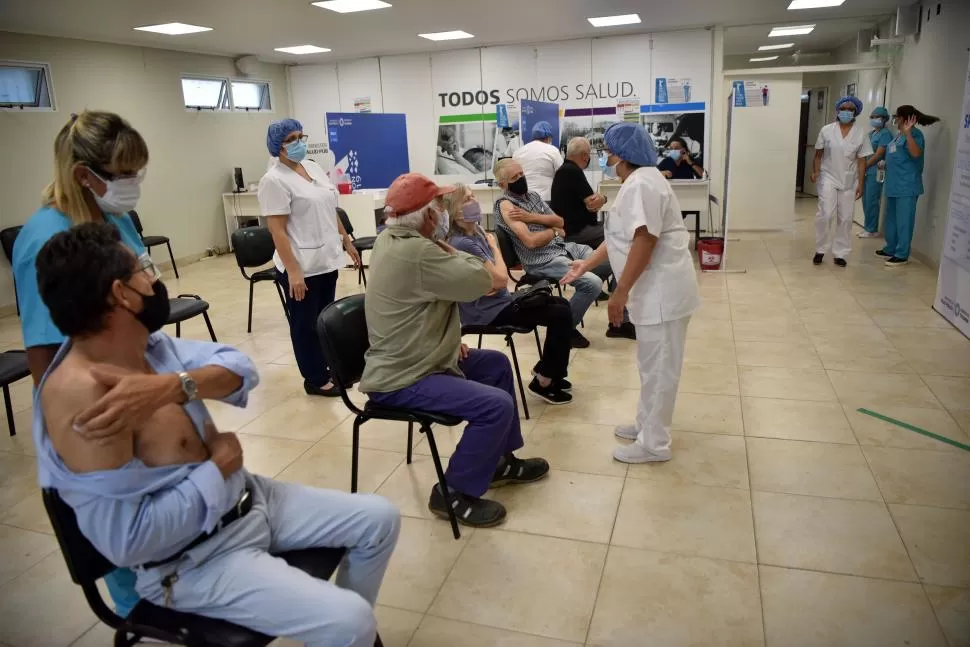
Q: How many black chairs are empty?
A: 6